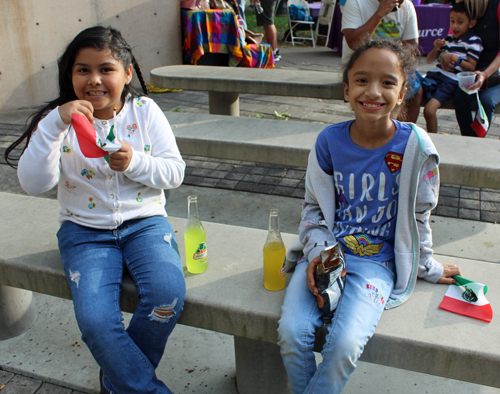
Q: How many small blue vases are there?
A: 0